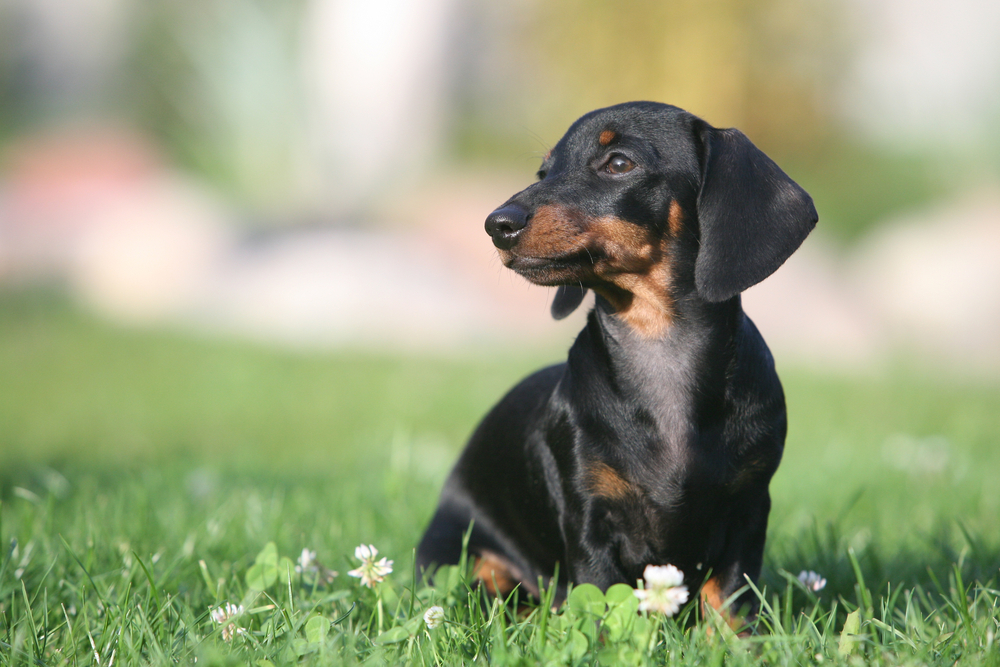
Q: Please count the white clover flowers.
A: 6